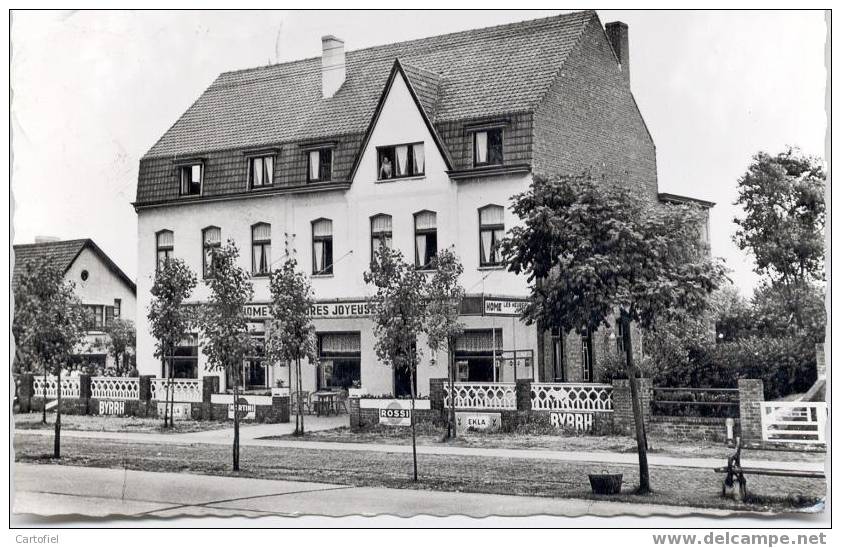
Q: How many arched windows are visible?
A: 7